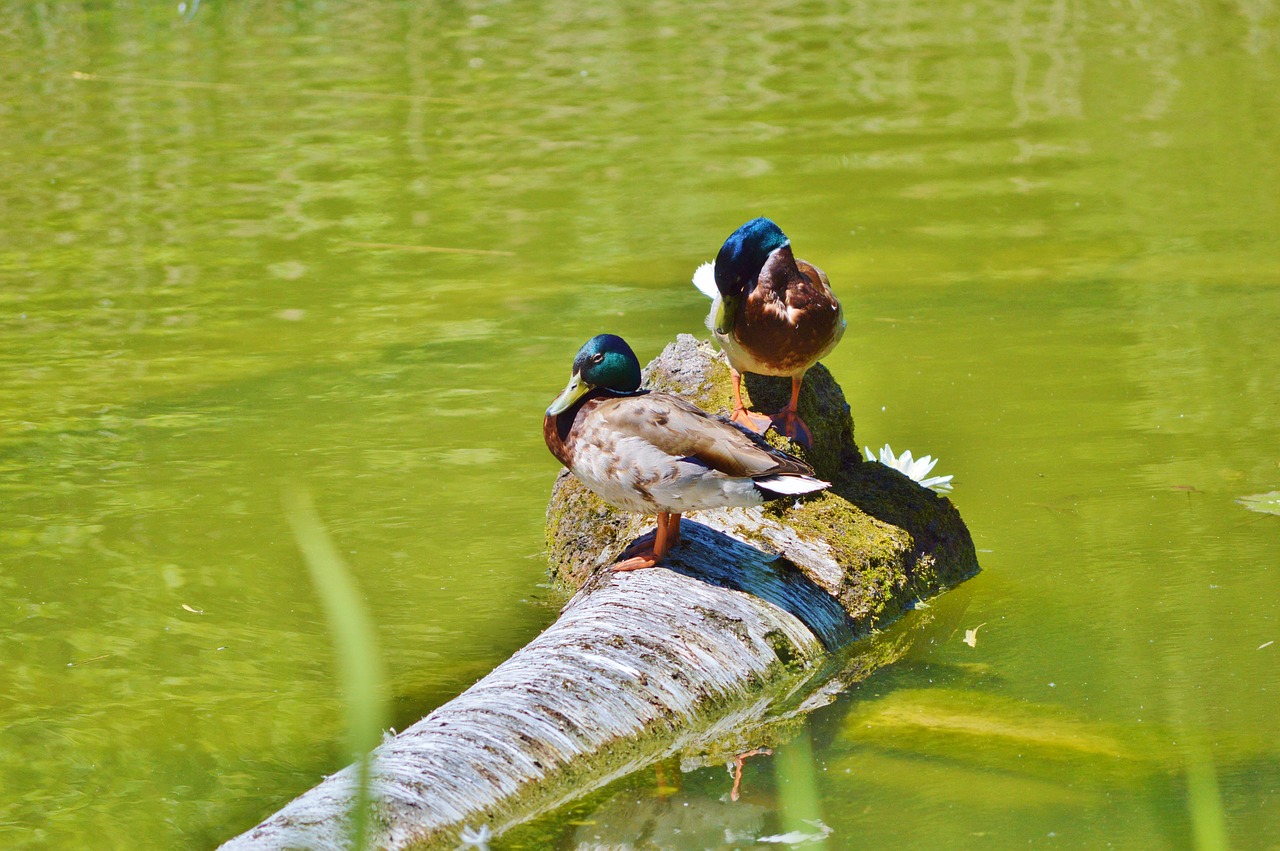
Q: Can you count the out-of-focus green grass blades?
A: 3